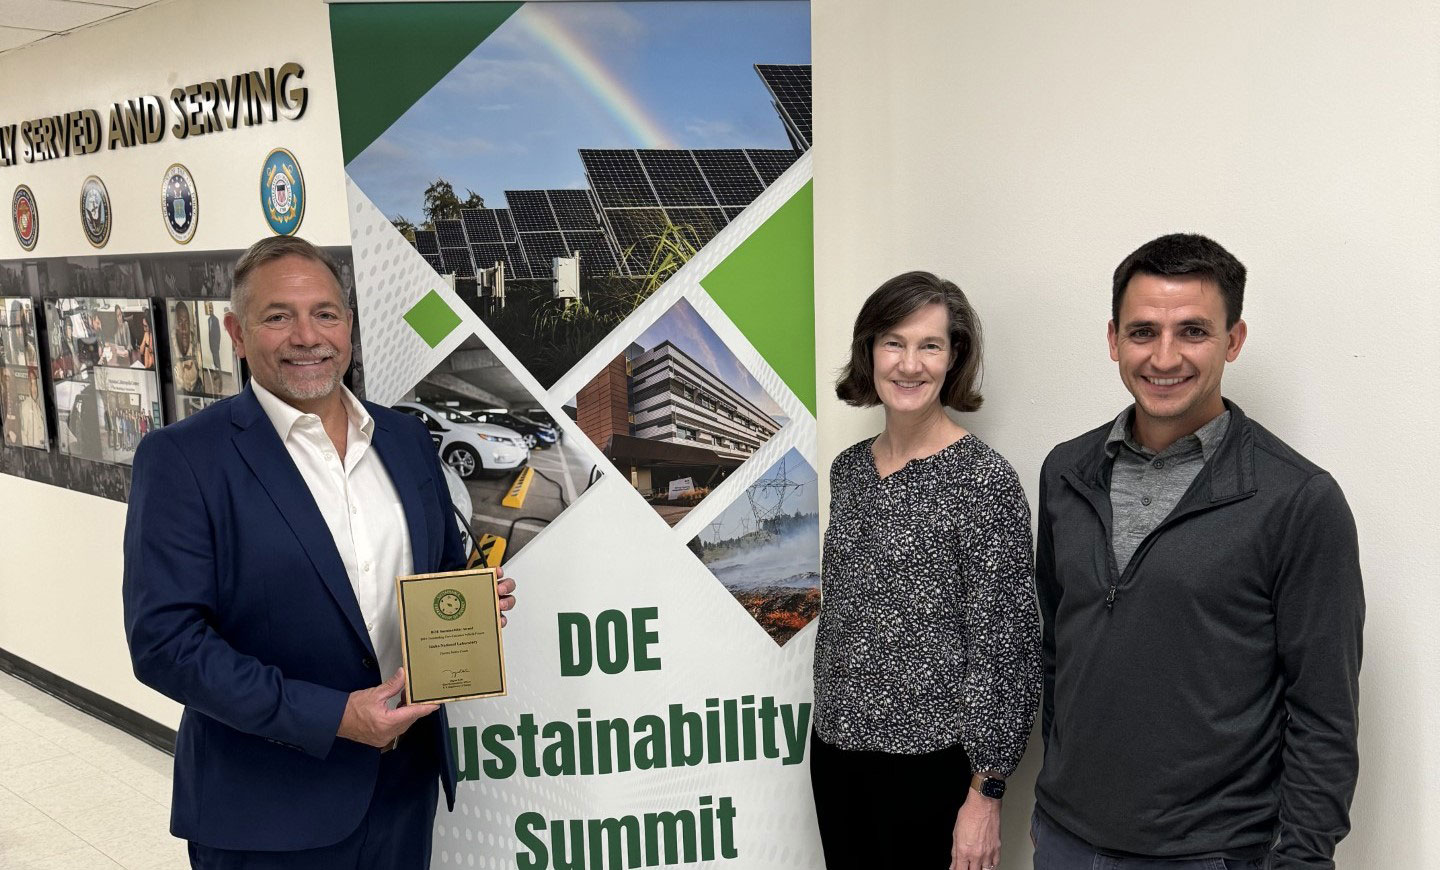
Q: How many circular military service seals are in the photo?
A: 4